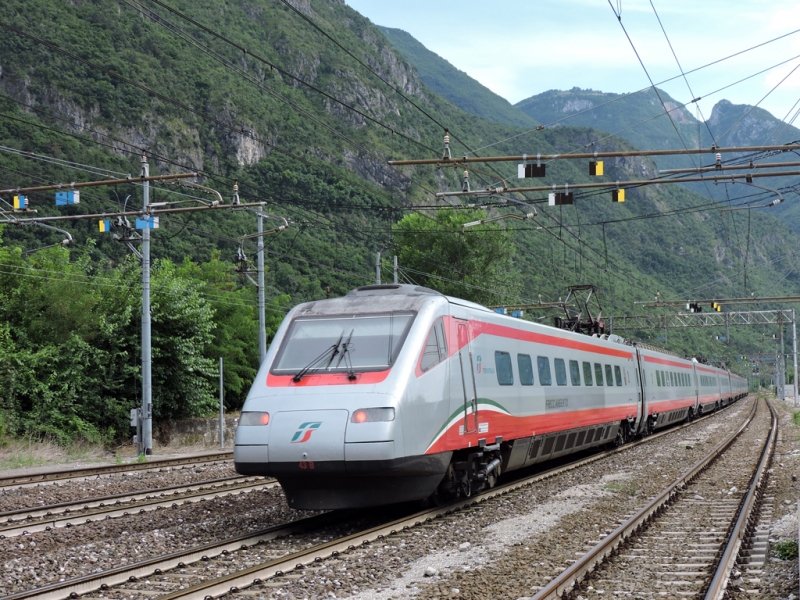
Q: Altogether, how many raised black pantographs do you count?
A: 1